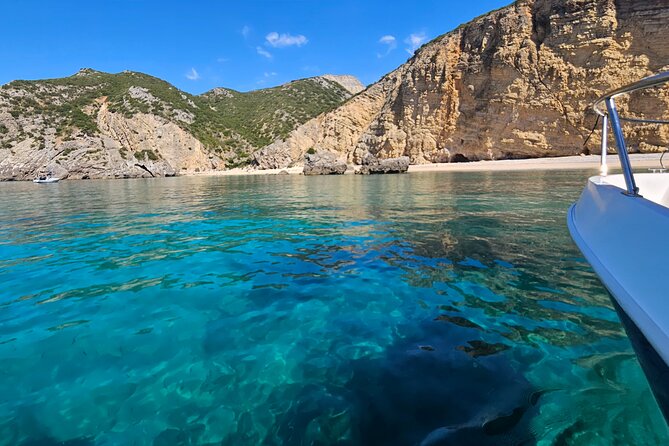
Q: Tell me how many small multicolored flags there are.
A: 0